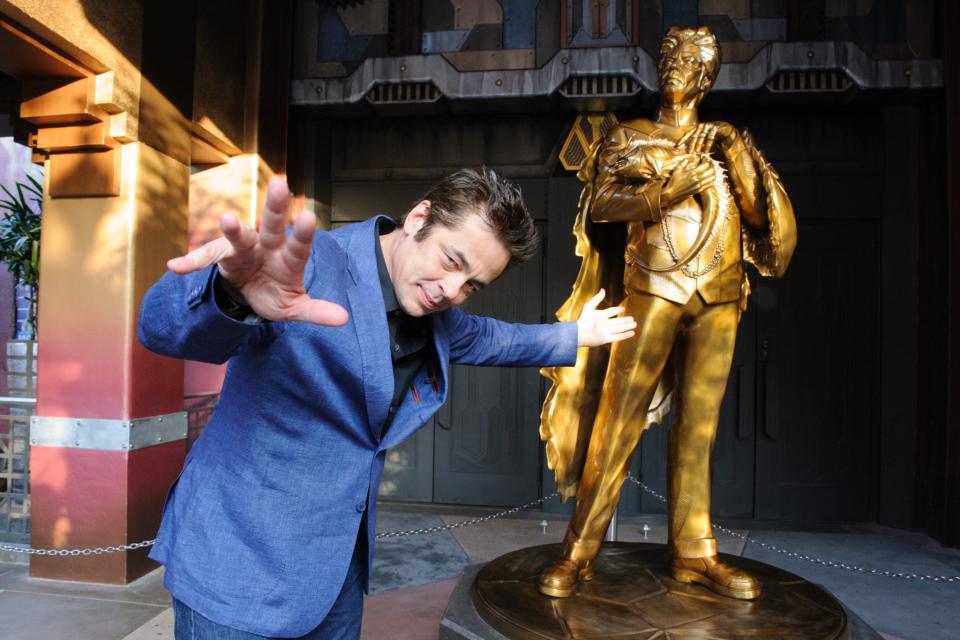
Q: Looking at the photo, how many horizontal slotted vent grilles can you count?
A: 3